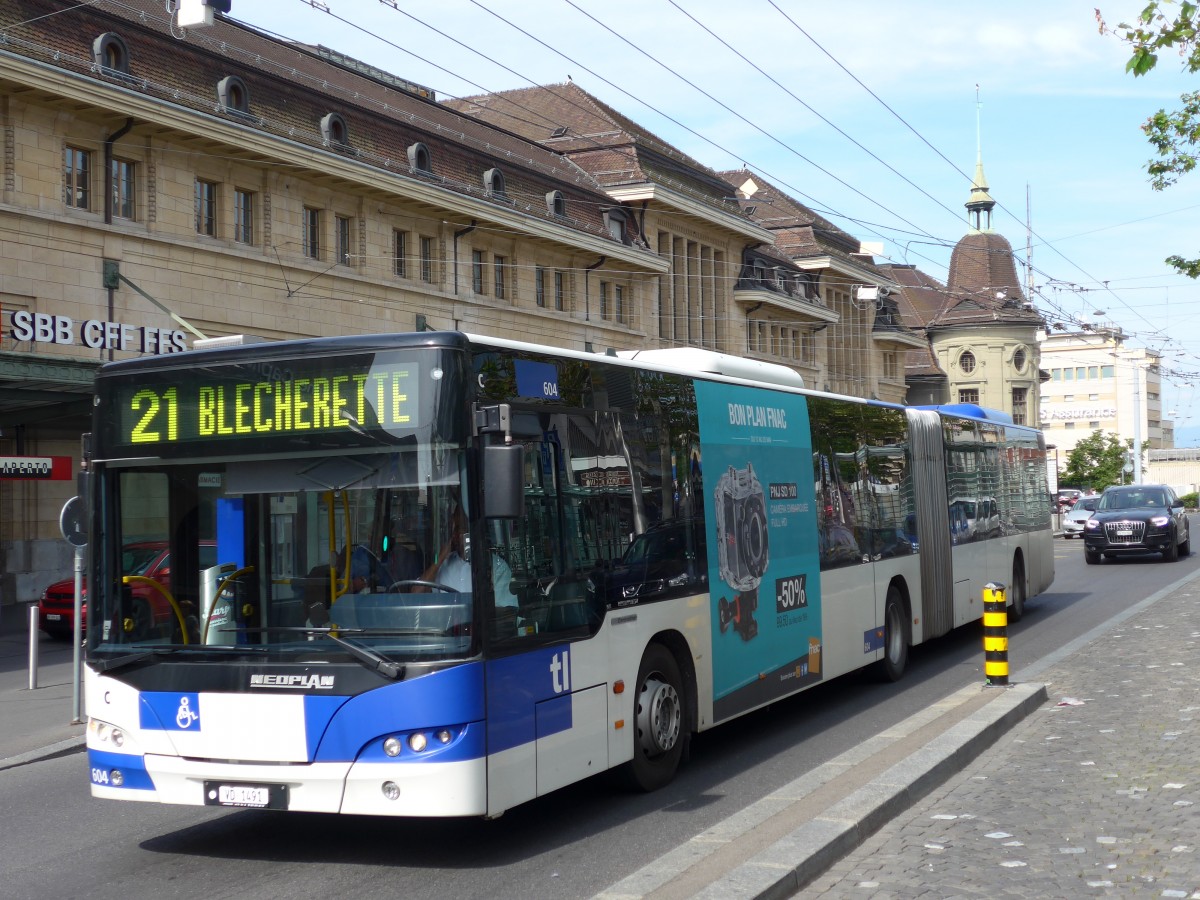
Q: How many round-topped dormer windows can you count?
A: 6